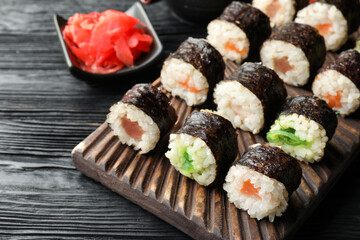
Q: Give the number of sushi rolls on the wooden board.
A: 11